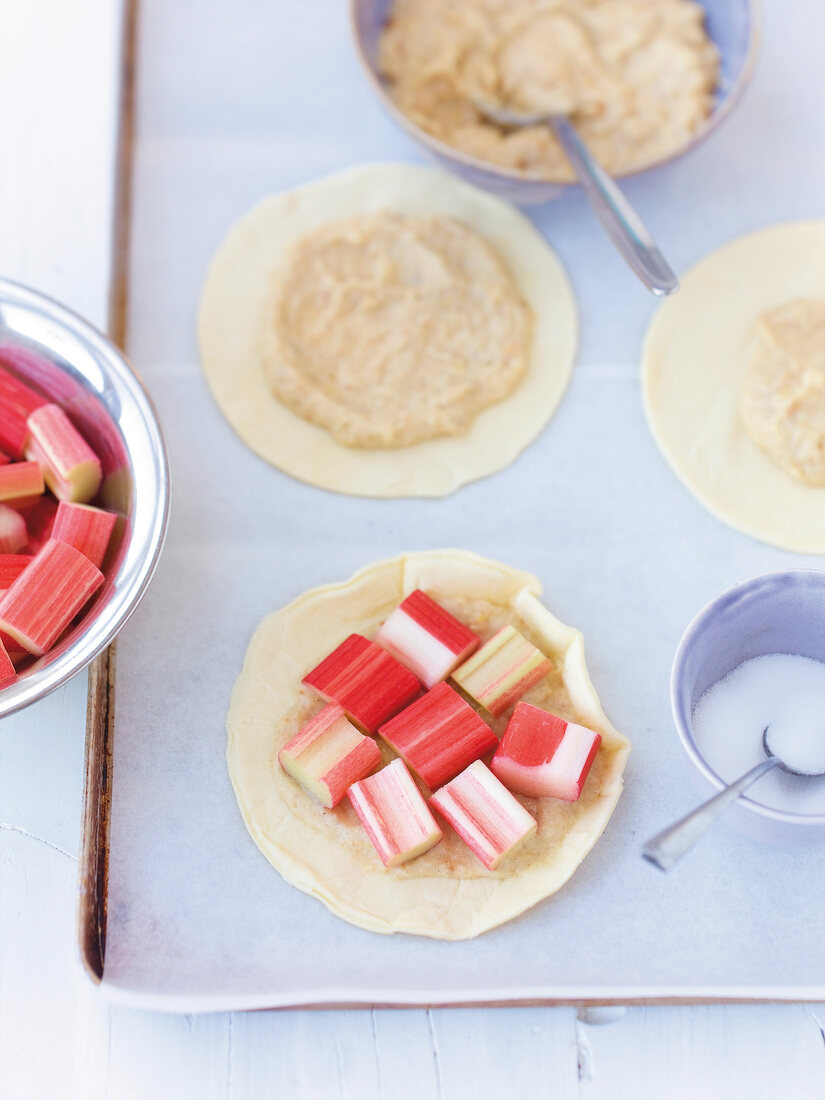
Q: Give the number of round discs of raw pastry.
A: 3